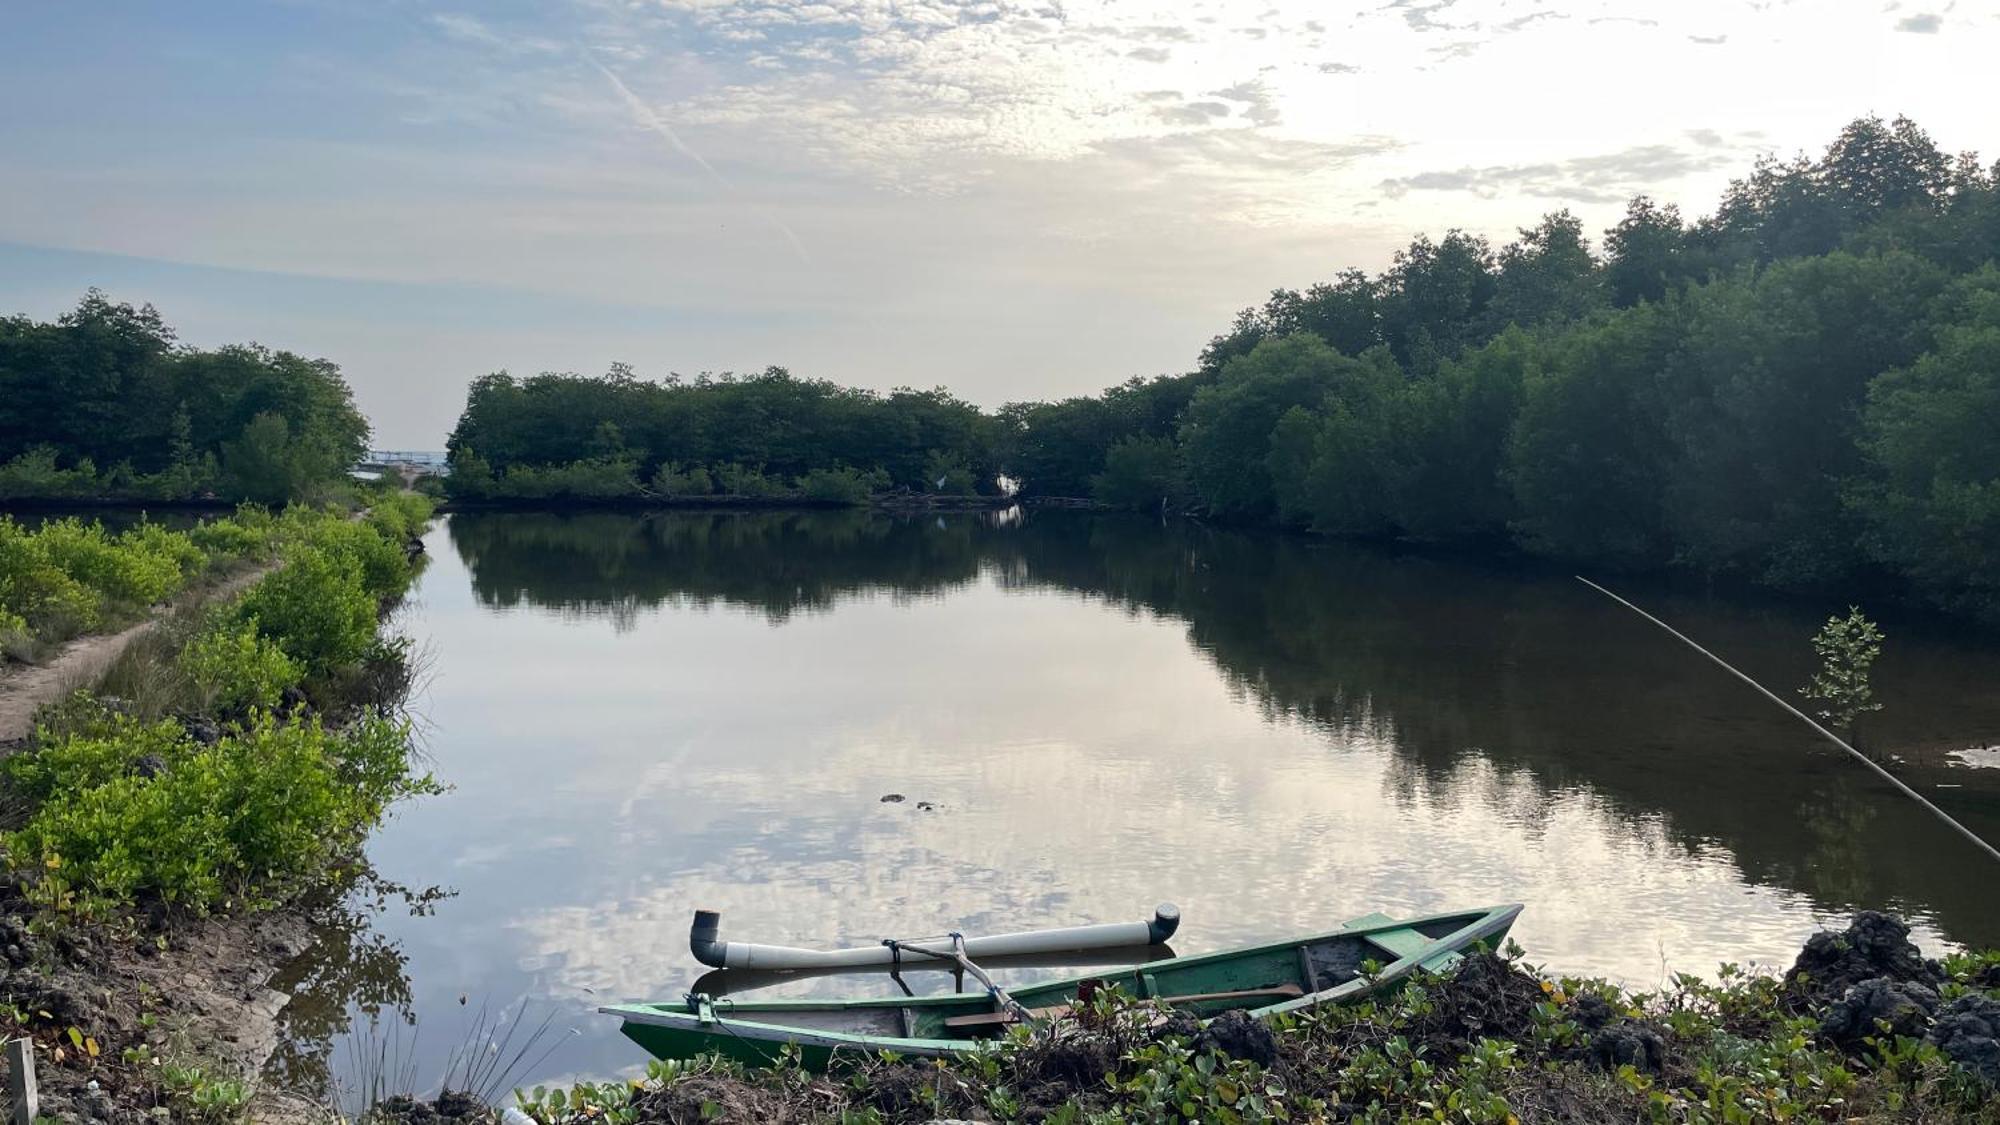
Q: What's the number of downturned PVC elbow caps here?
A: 0